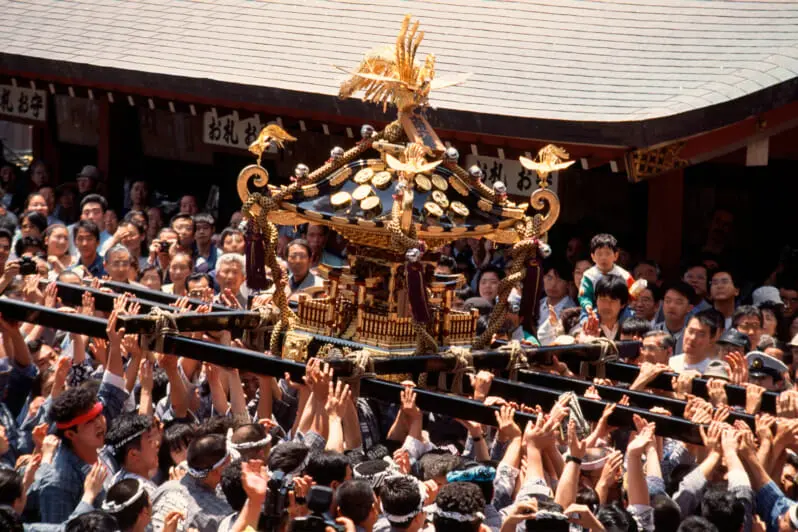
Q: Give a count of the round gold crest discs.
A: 10